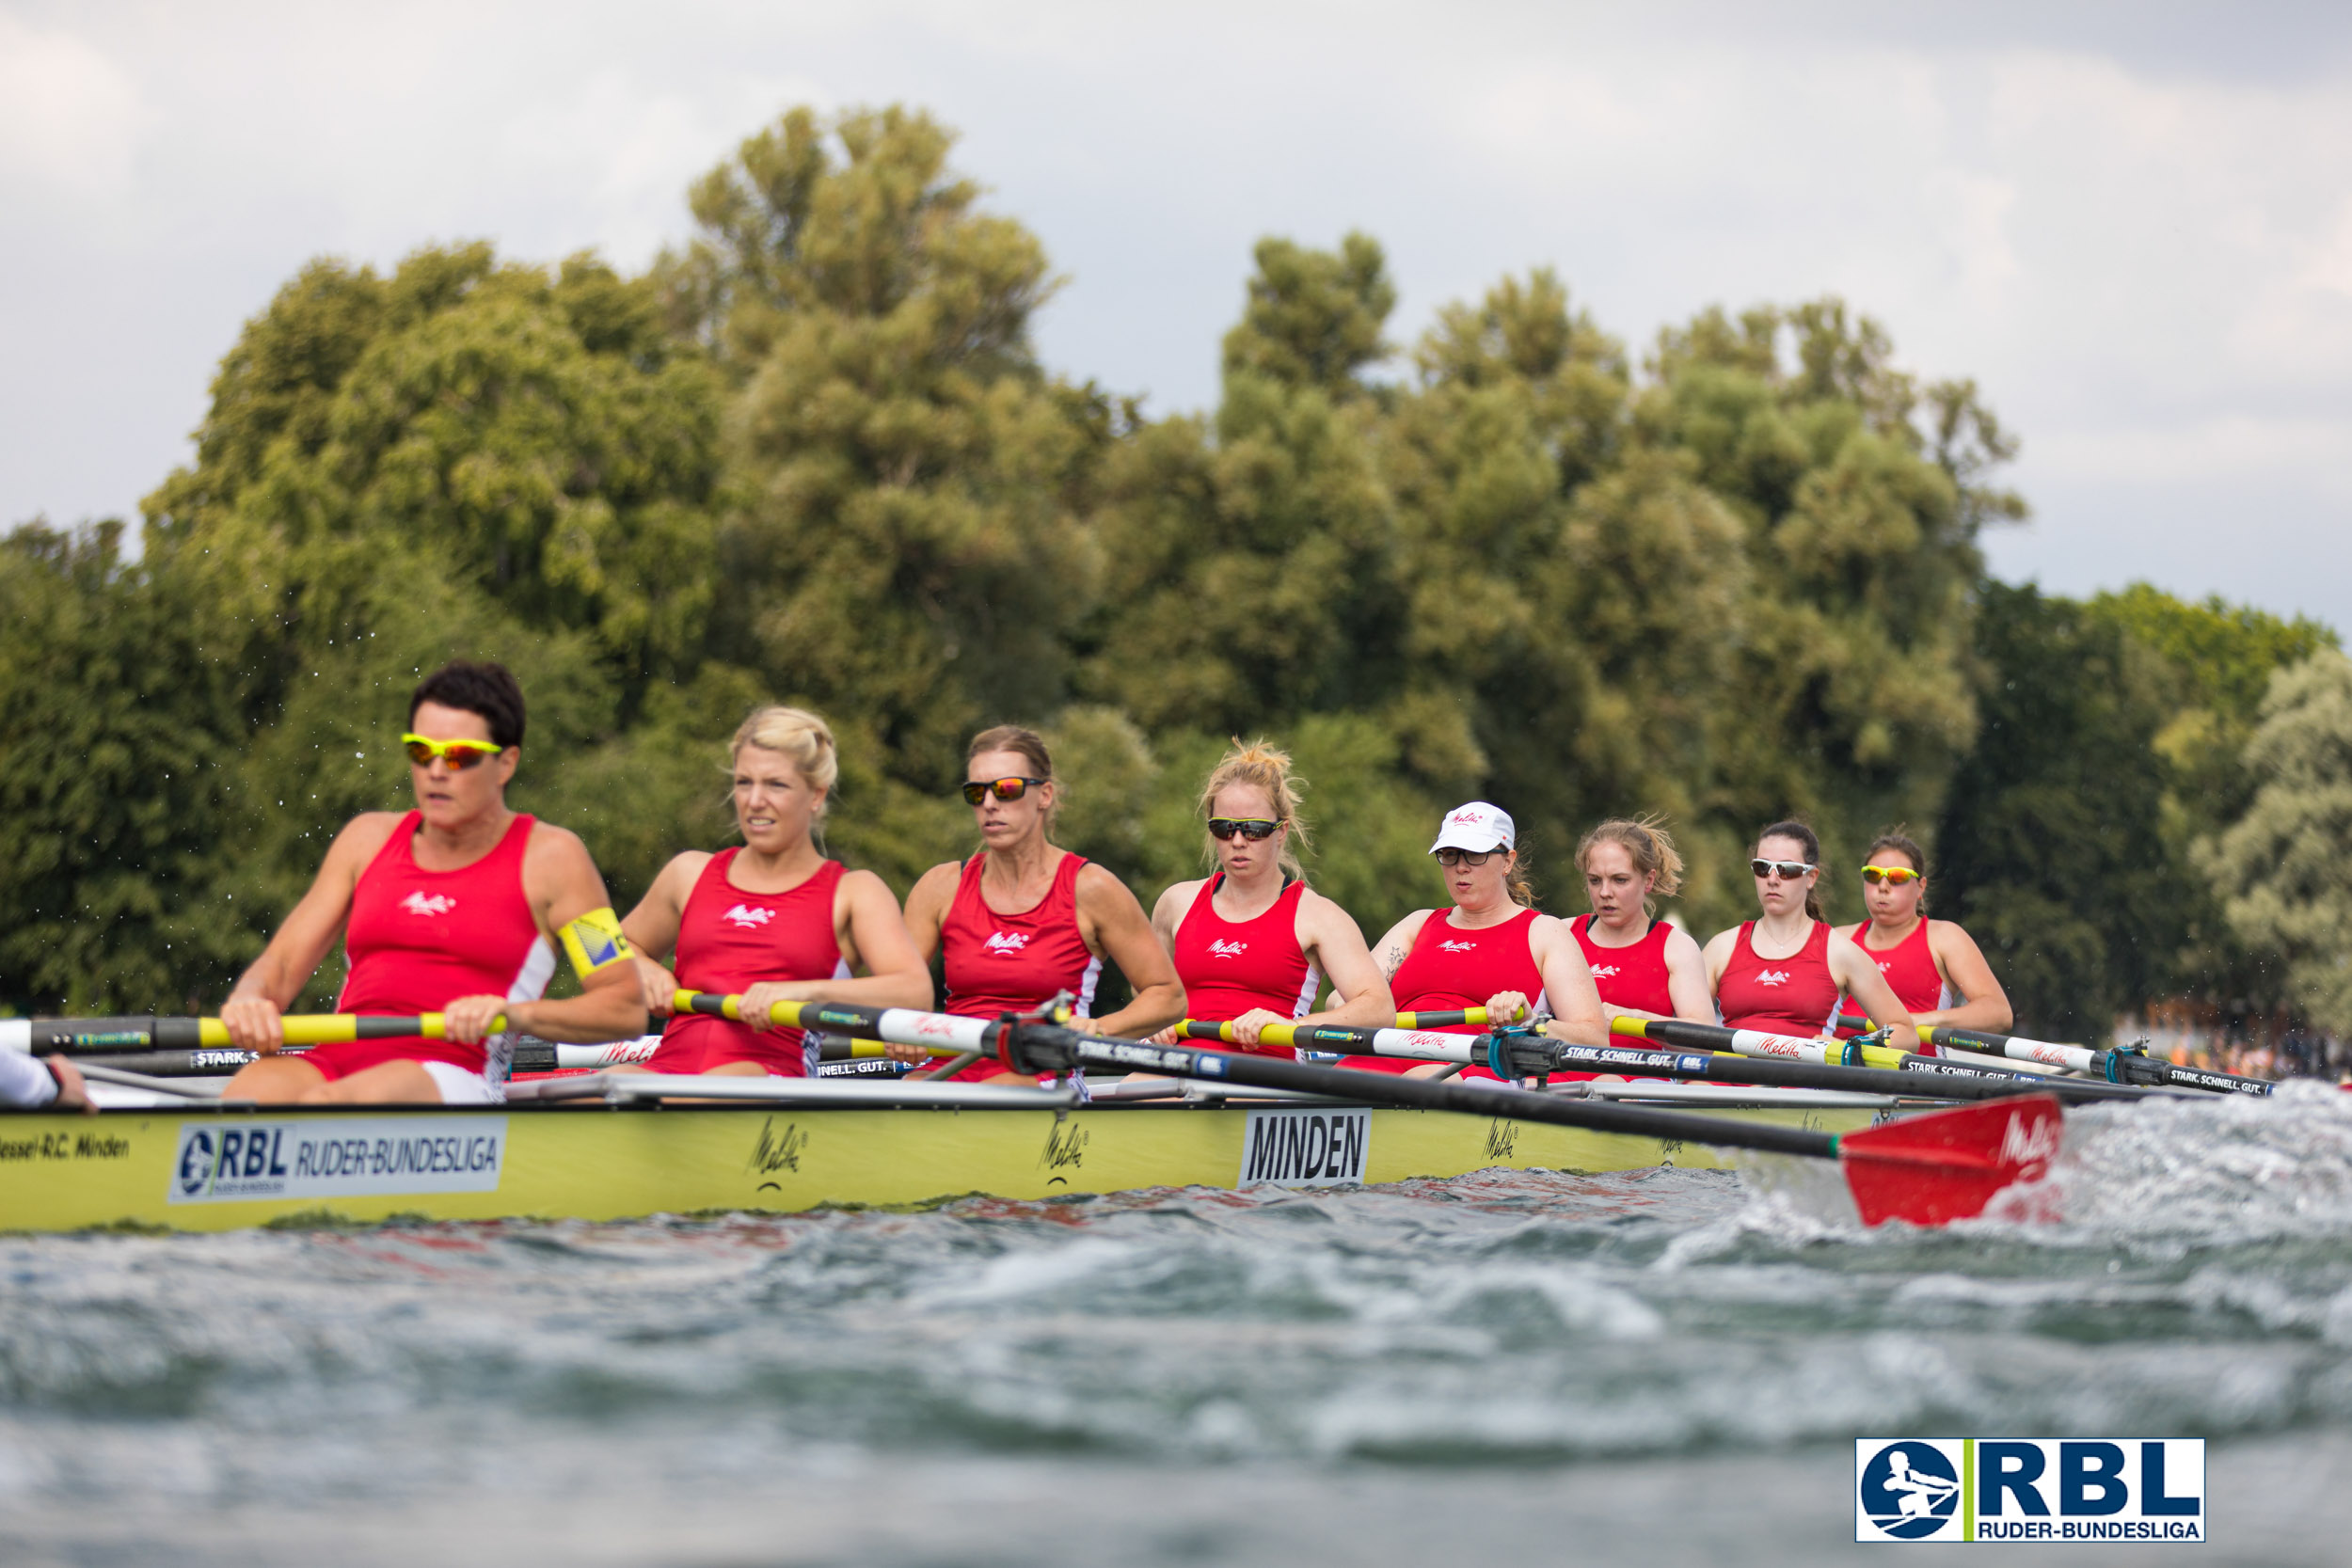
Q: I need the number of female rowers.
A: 8